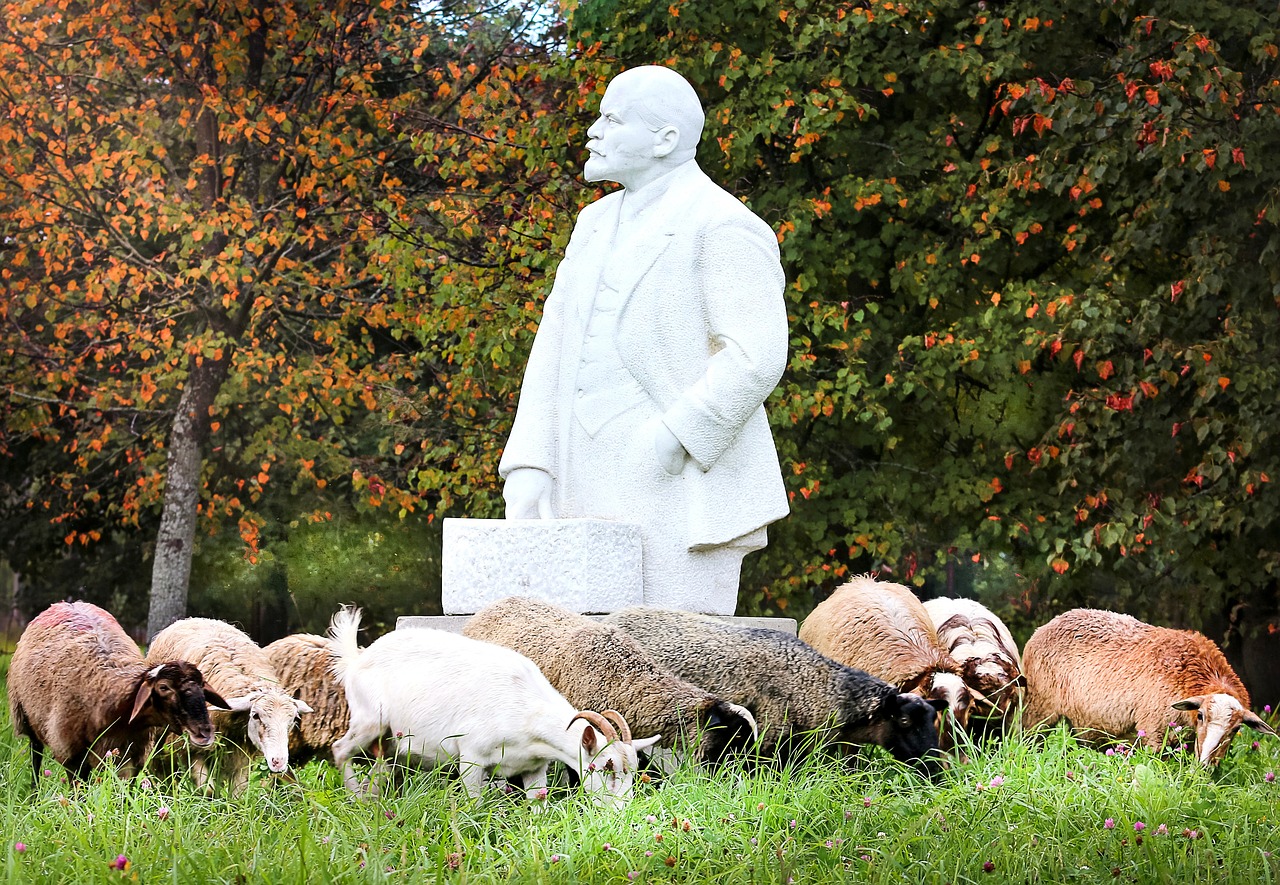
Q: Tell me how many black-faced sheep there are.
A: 3